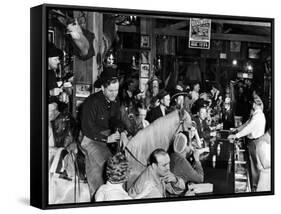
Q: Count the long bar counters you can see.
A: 1